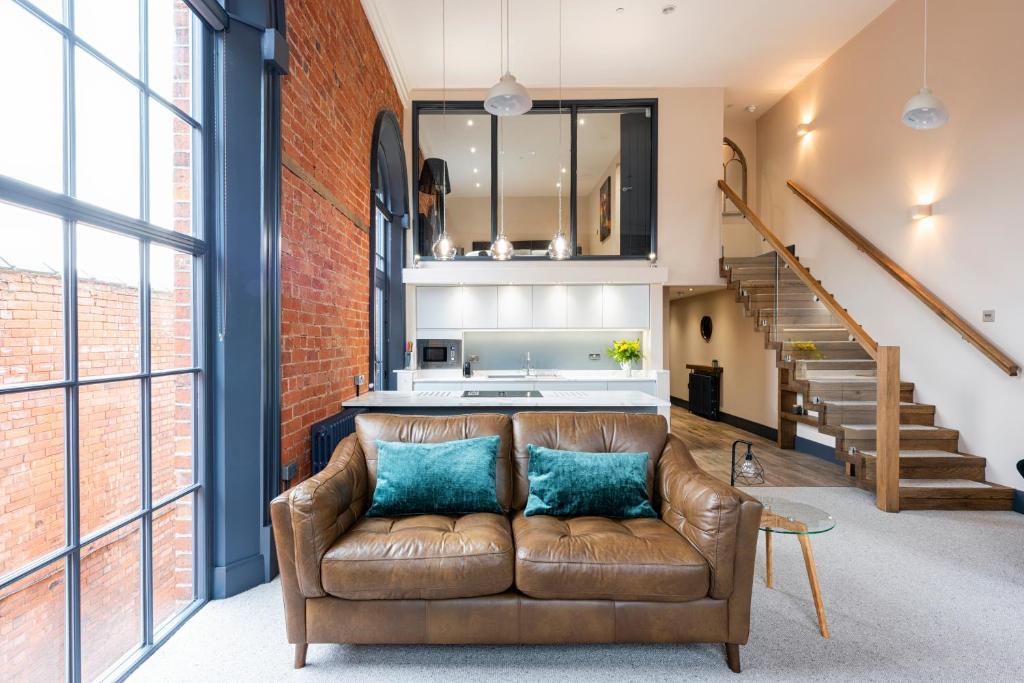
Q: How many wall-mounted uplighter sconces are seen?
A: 2